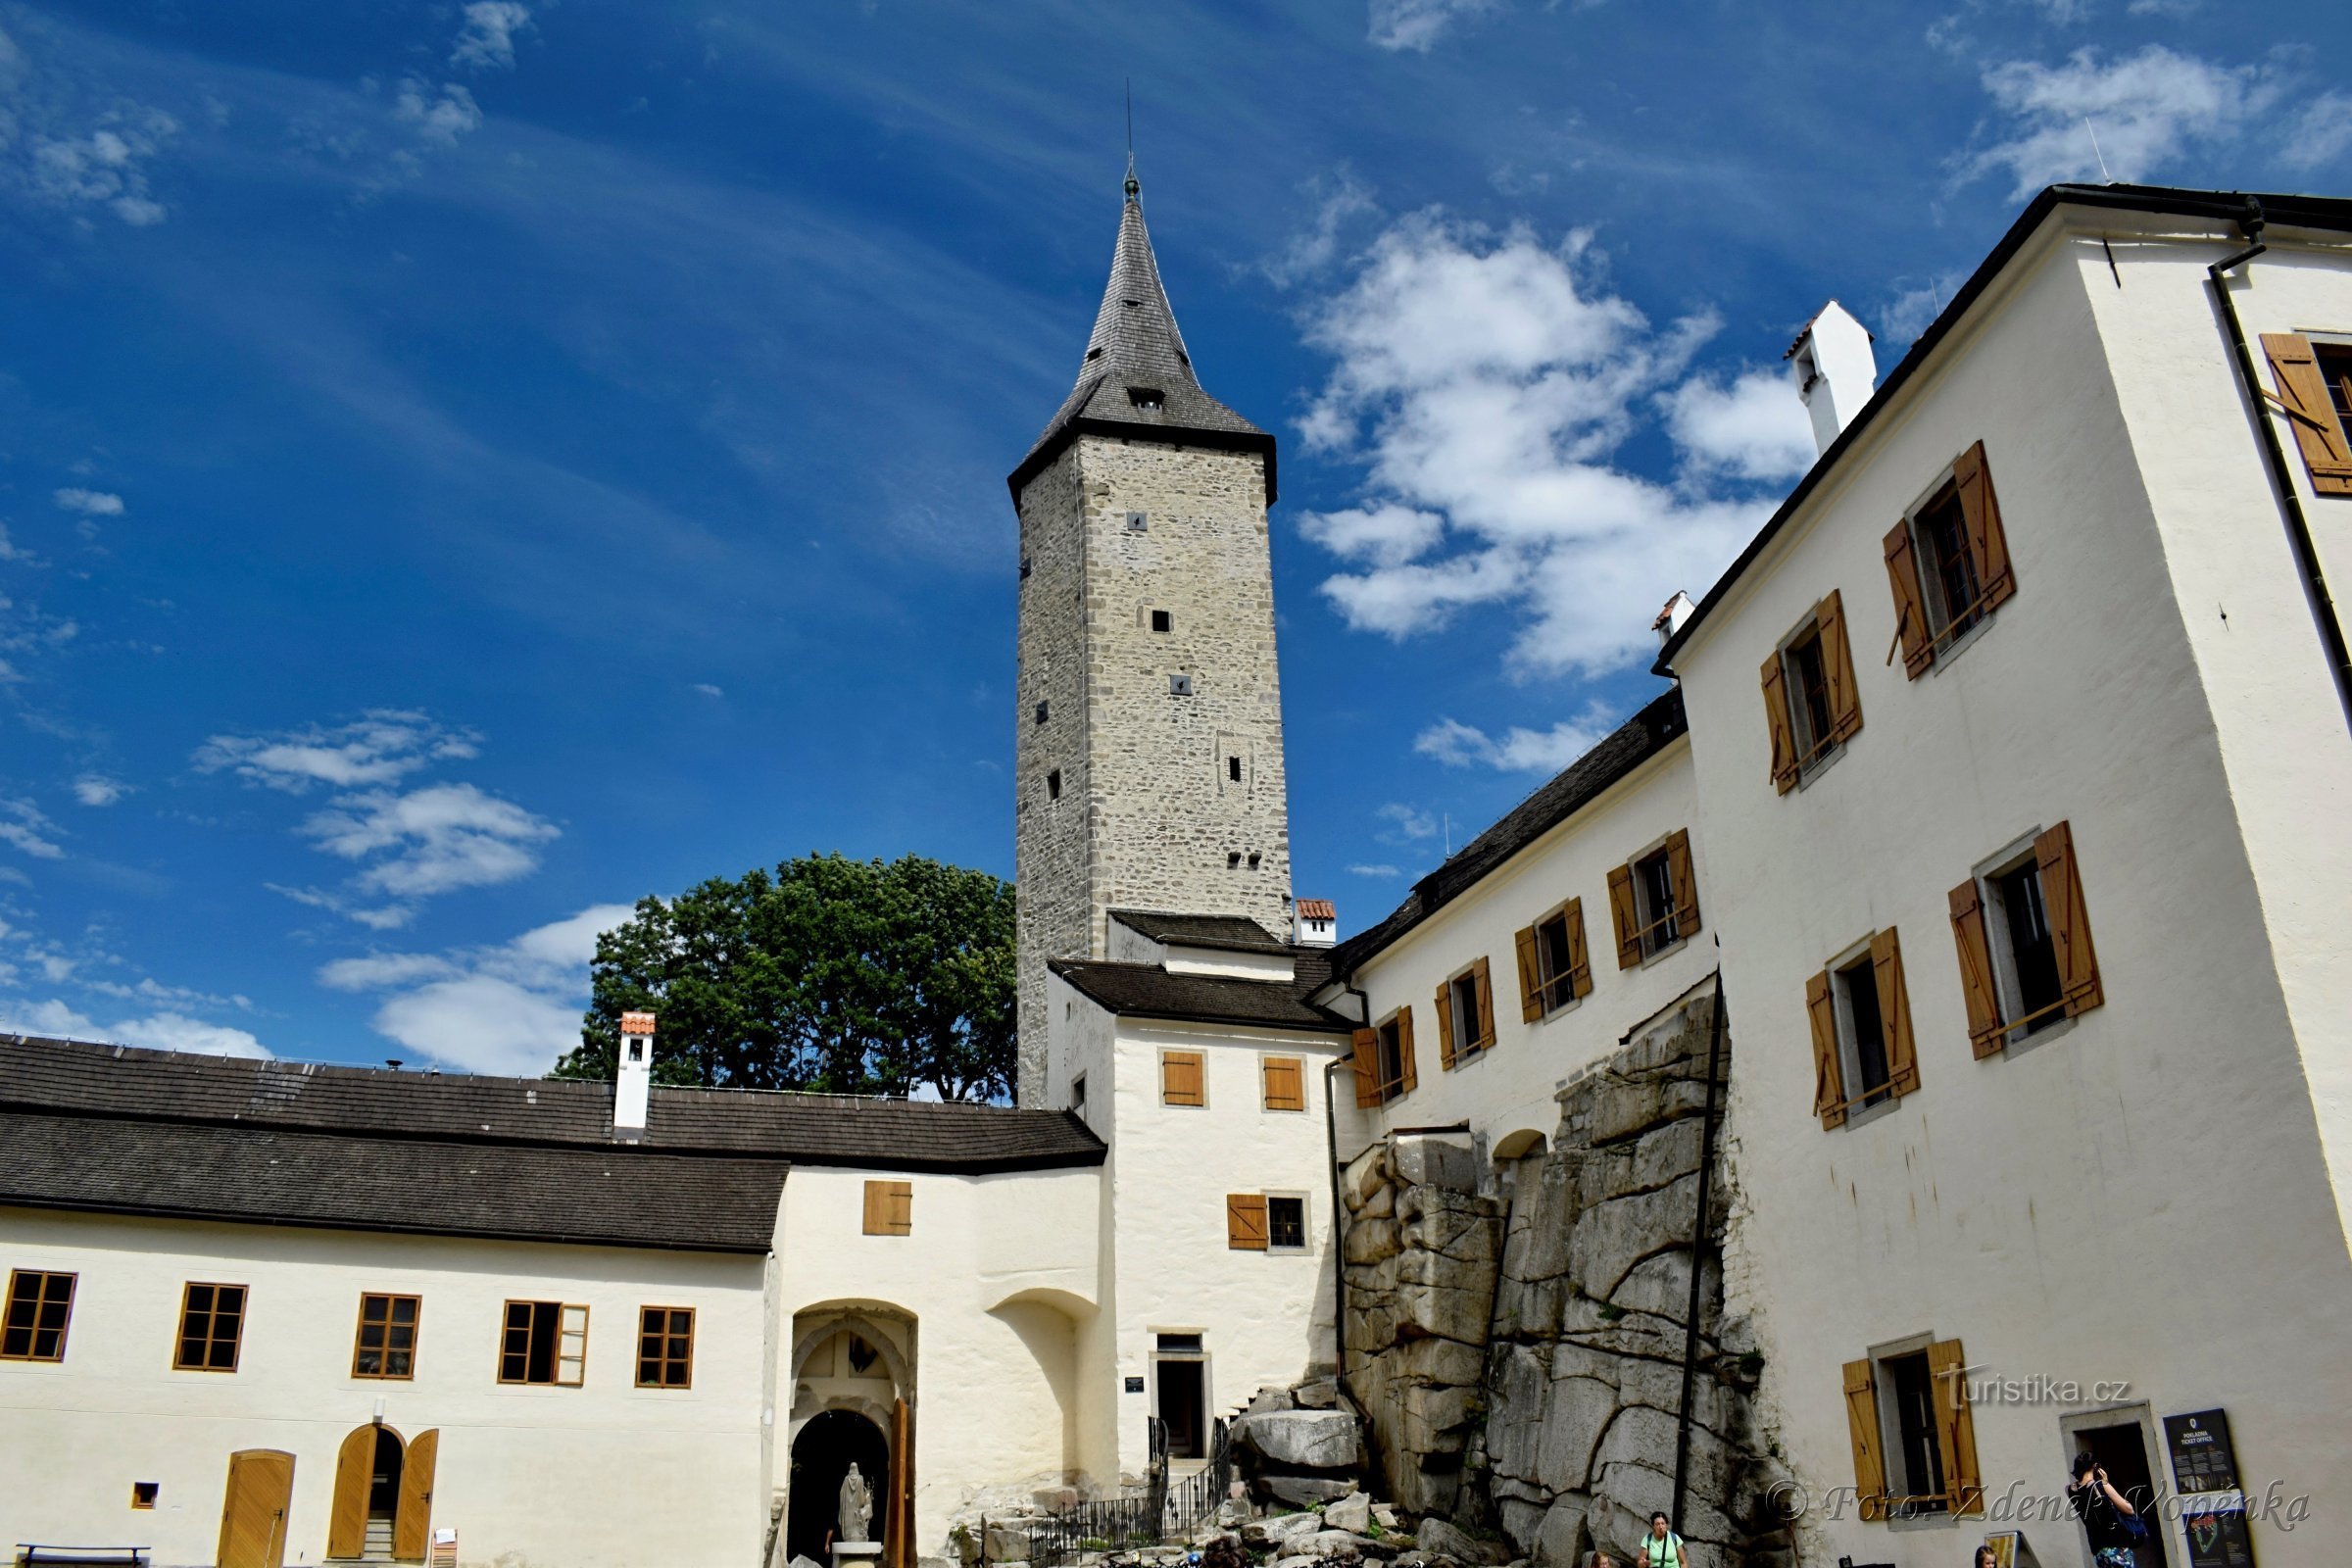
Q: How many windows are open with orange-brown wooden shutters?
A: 11